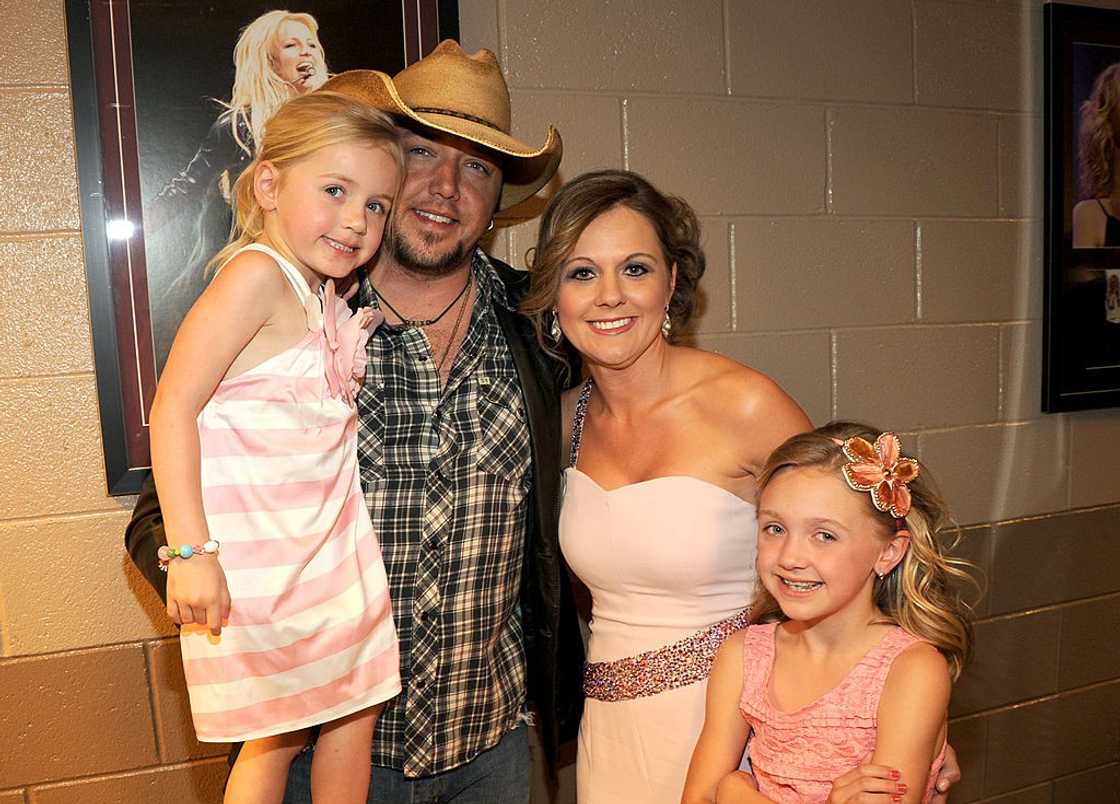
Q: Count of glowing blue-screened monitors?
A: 0